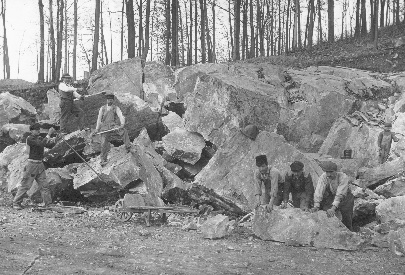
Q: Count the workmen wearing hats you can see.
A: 7